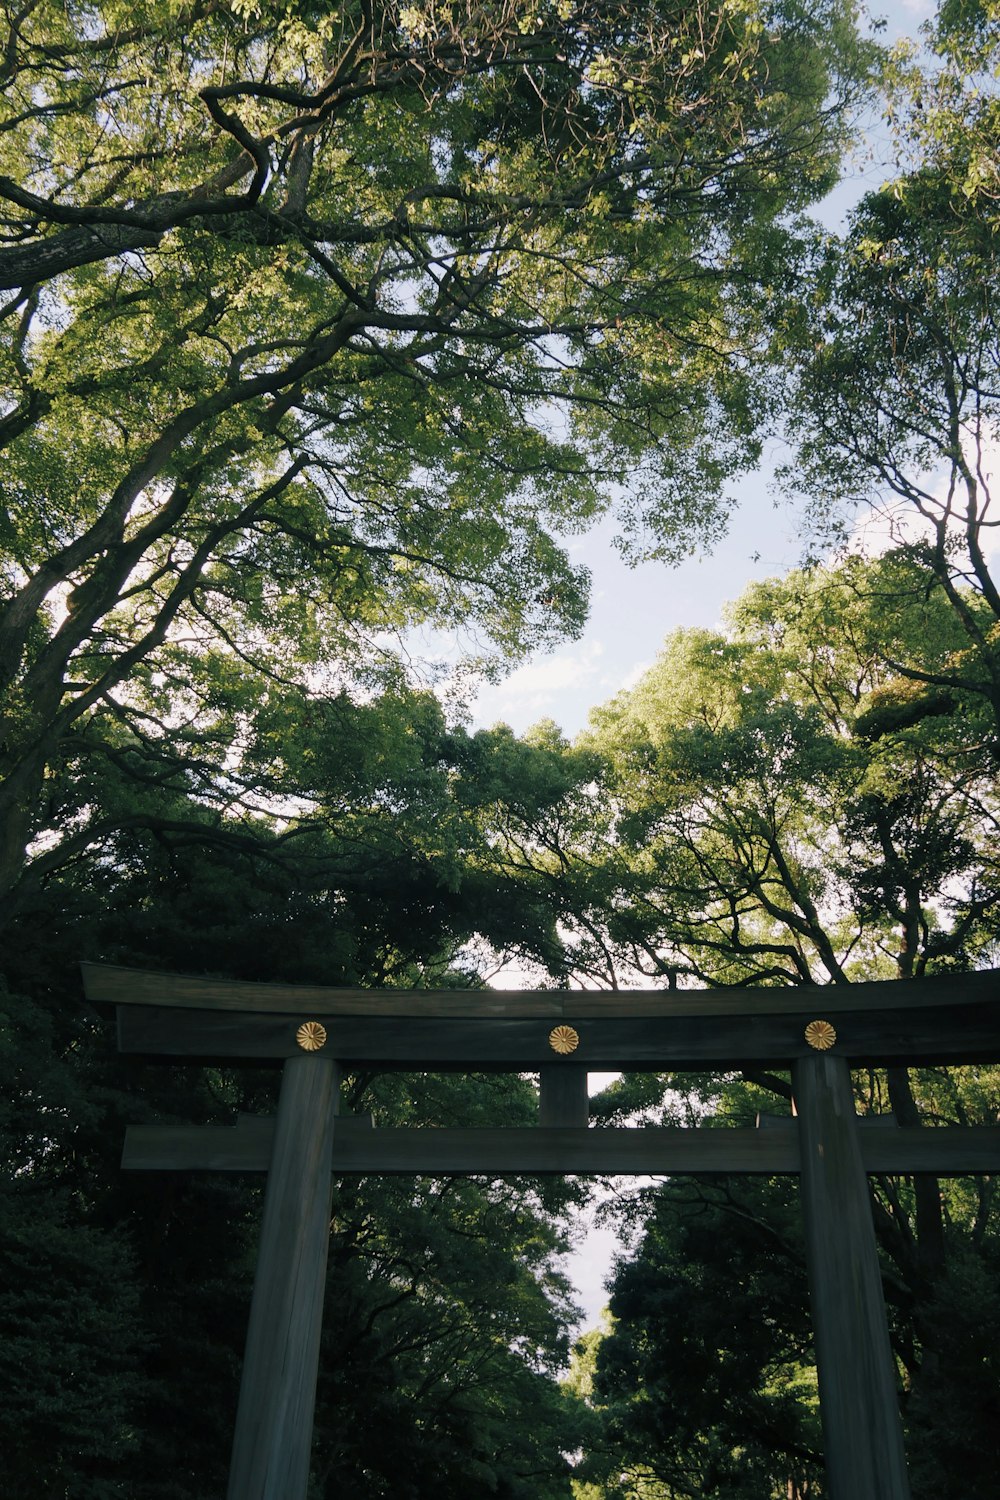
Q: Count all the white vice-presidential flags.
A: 0